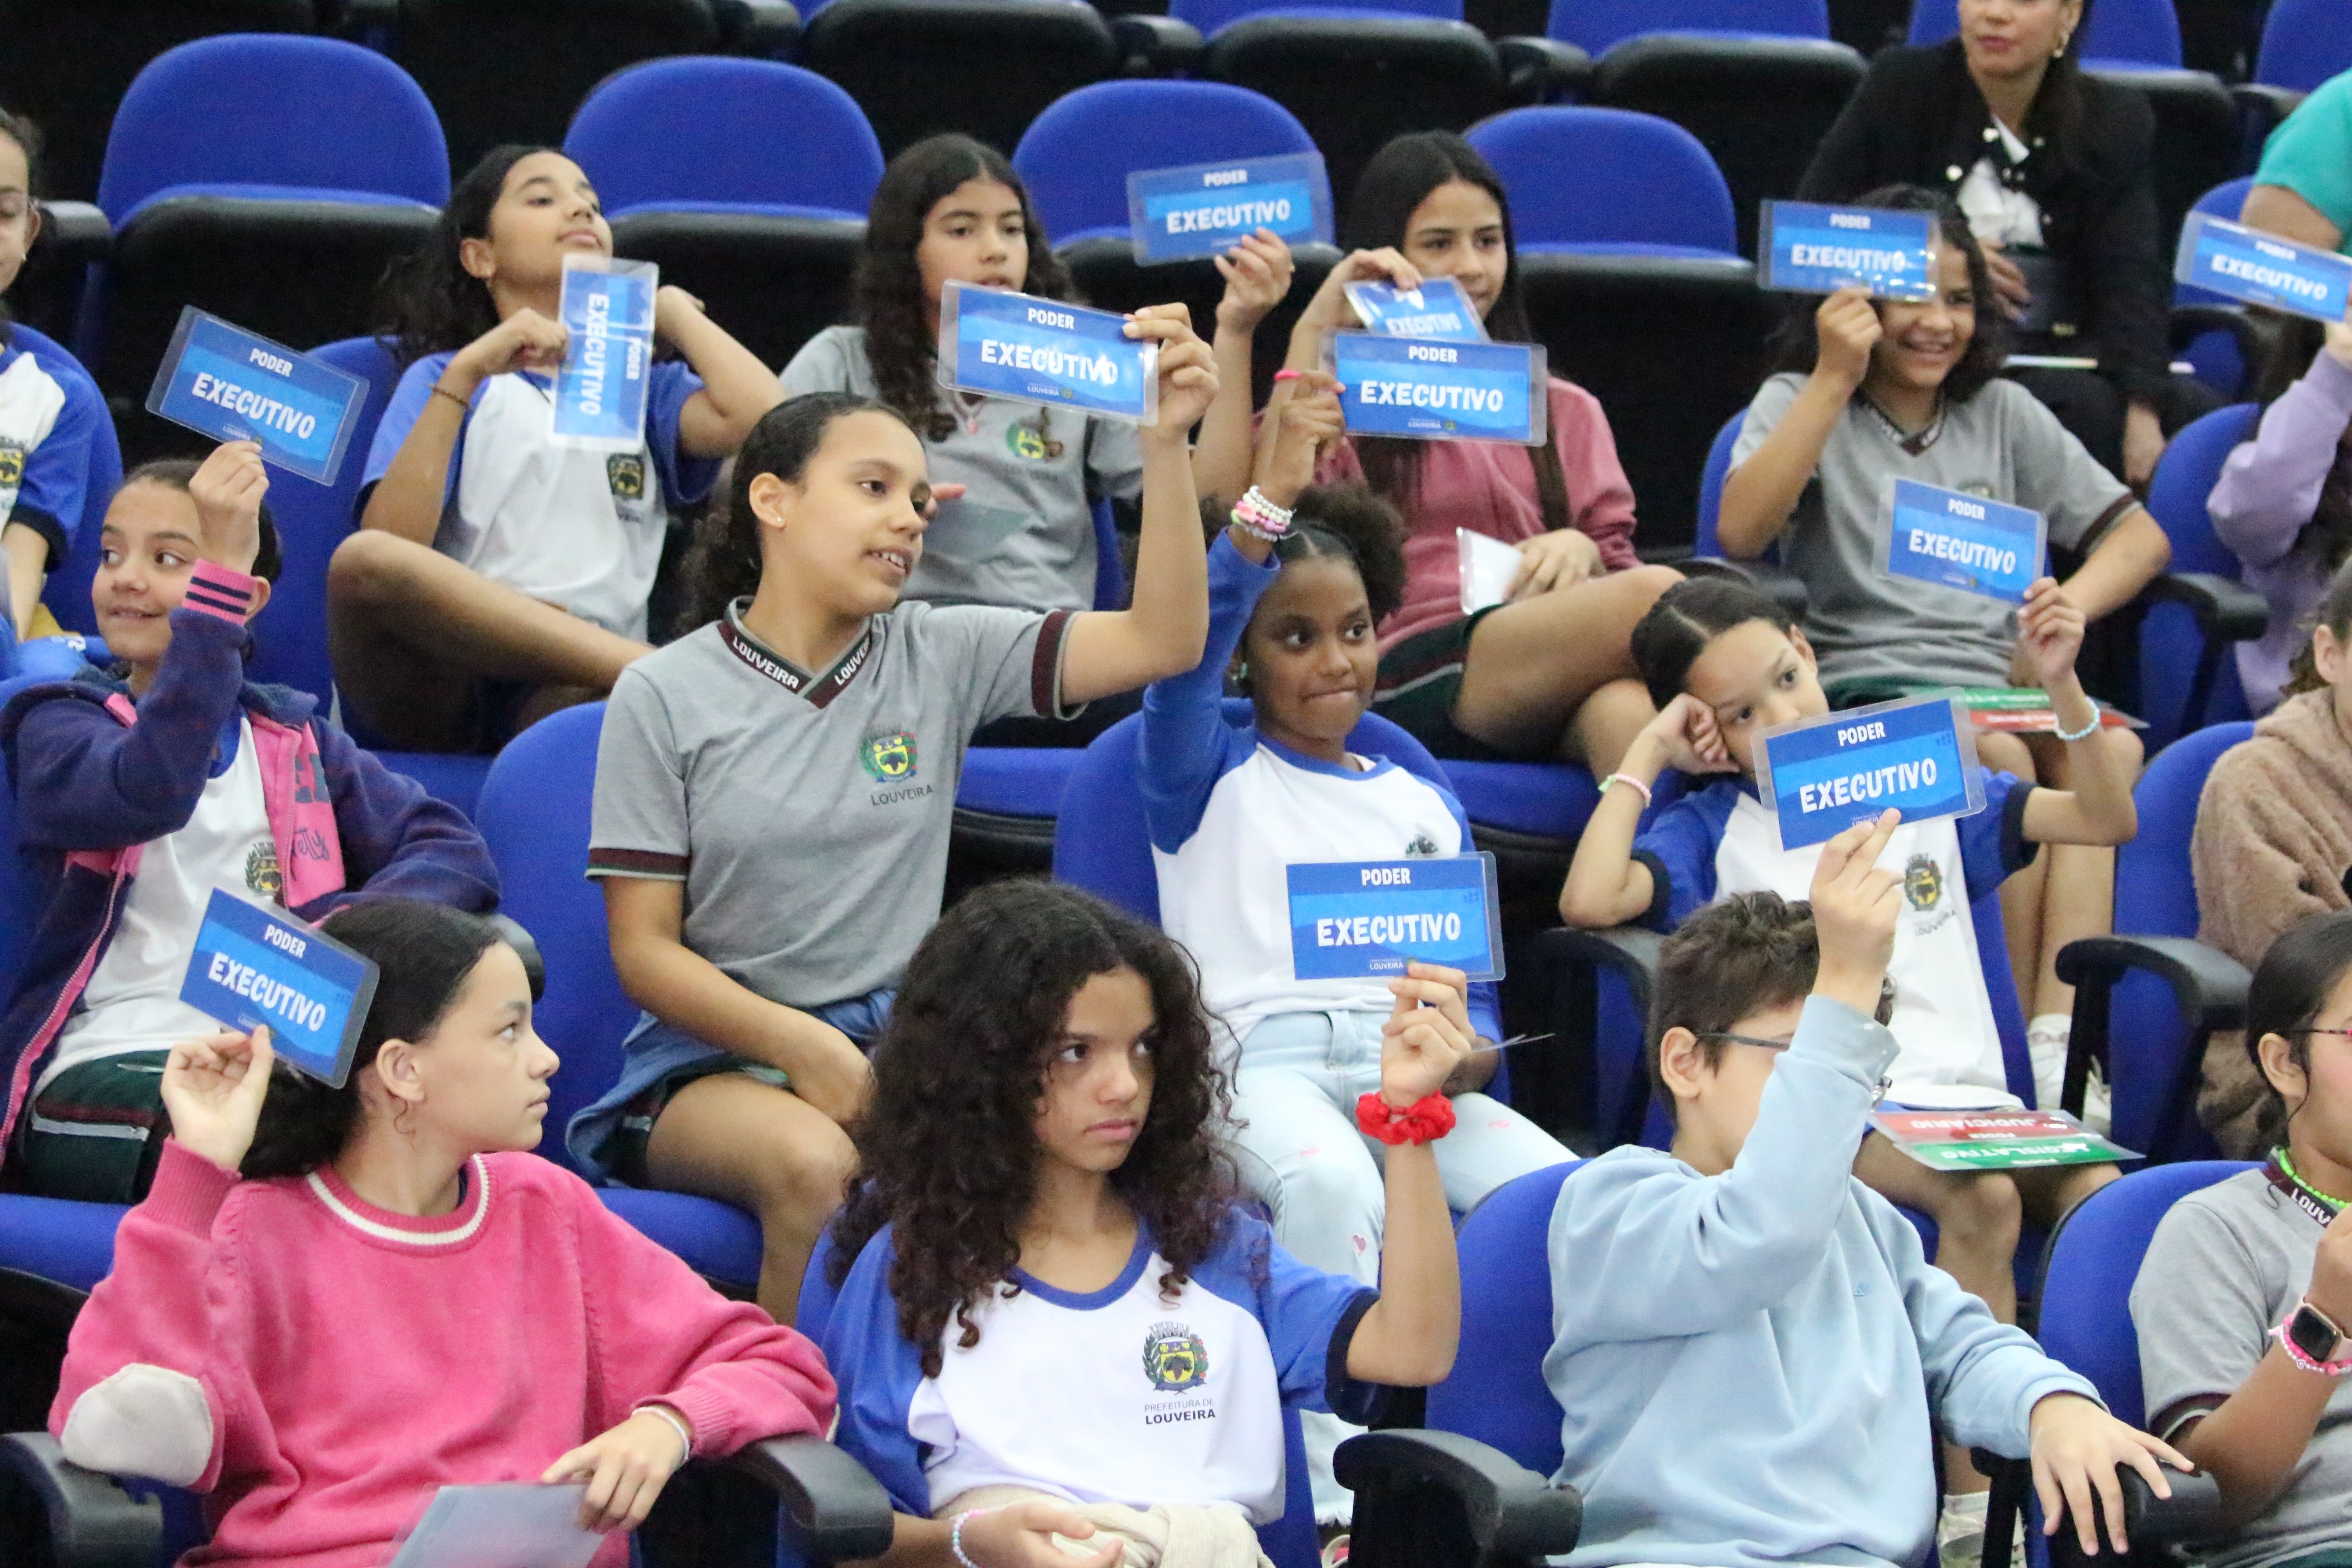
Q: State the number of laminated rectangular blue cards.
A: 12